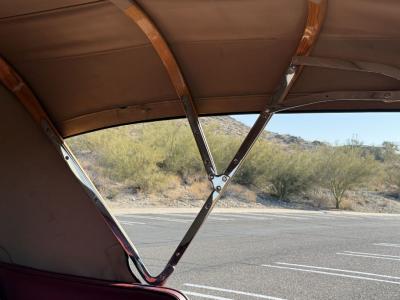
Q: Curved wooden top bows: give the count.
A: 3